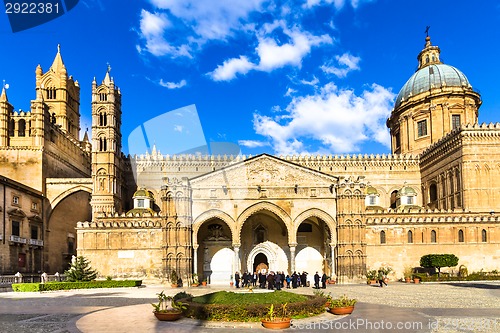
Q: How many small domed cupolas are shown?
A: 3